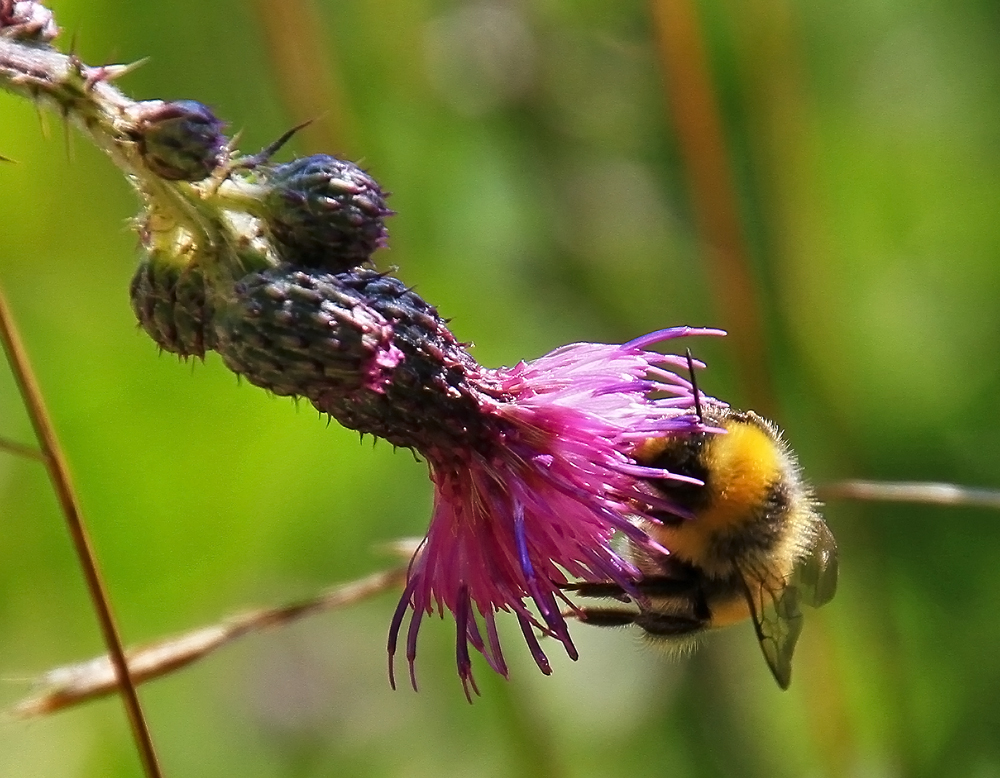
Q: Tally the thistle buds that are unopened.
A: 4